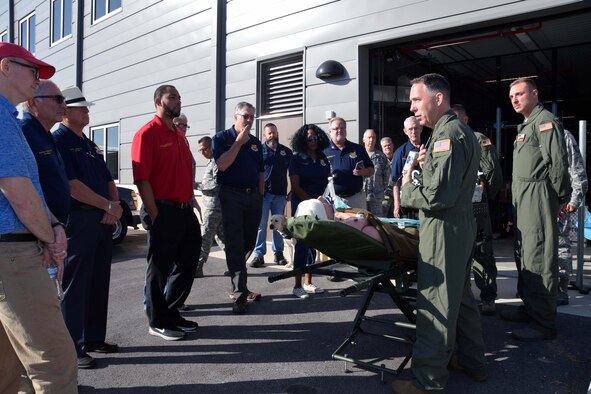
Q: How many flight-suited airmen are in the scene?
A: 3